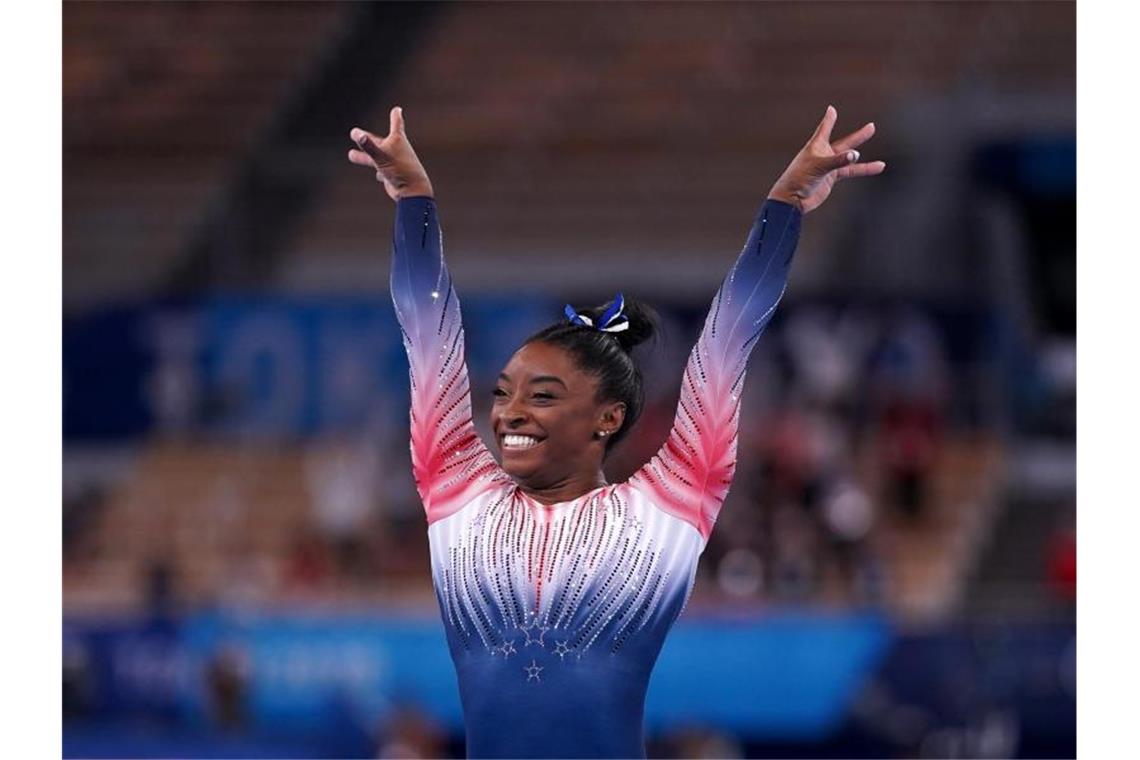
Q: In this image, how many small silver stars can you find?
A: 3